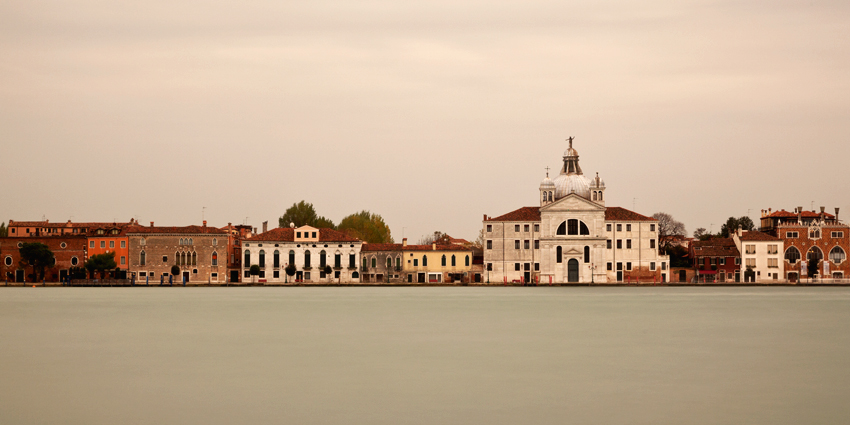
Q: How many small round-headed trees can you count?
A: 4